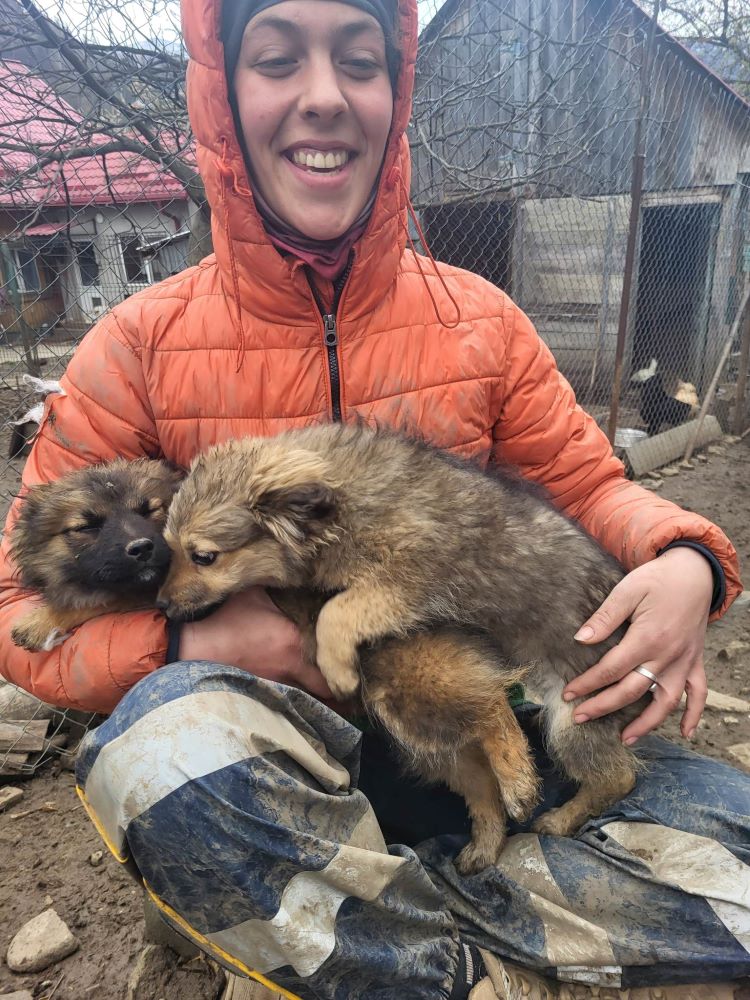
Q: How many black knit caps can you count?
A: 1